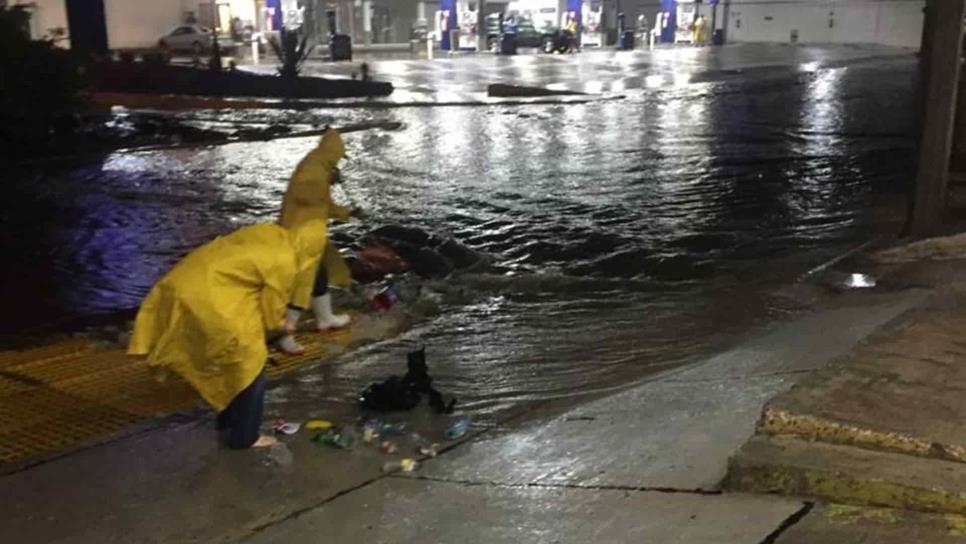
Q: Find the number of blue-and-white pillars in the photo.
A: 4